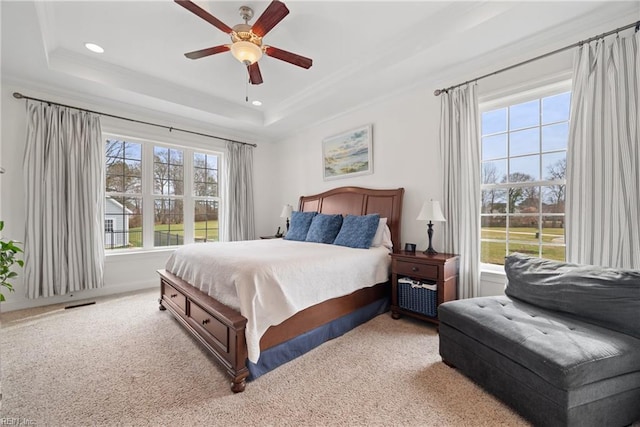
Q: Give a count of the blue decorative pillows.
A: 3